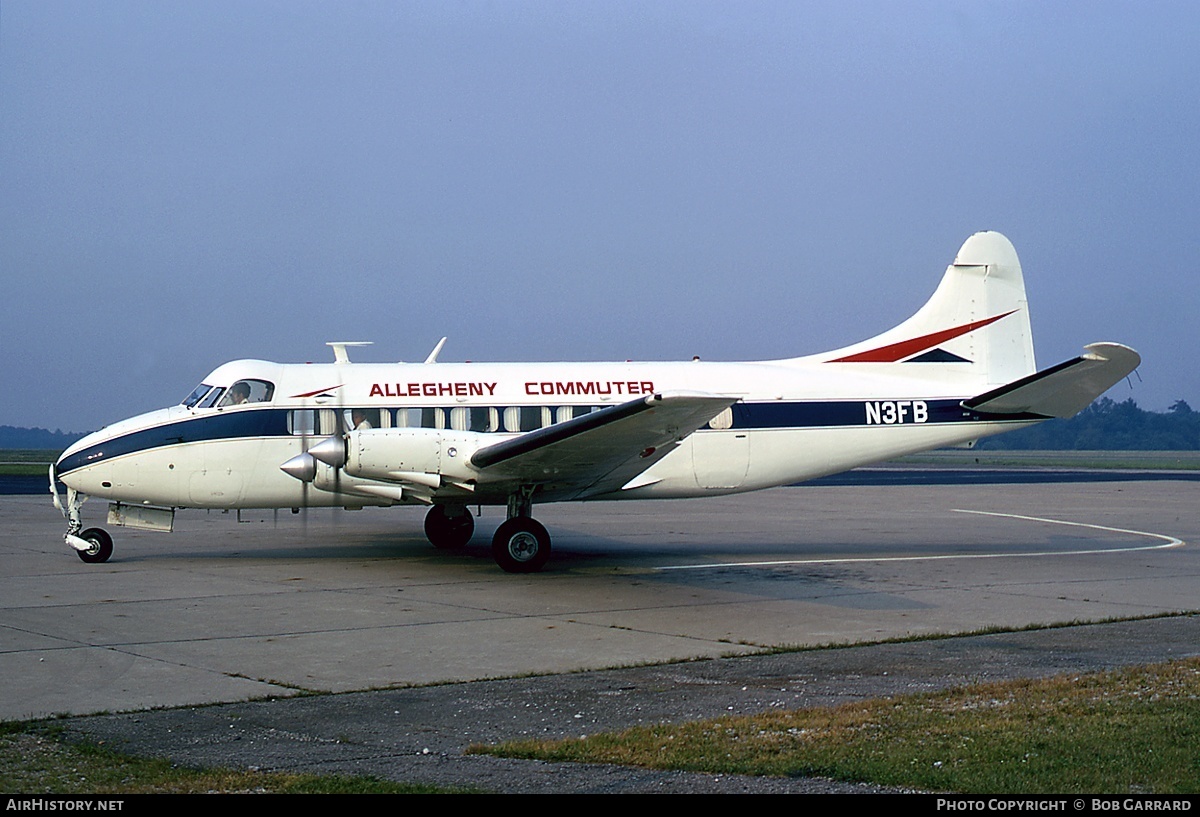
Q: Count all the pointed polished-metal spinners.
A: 2